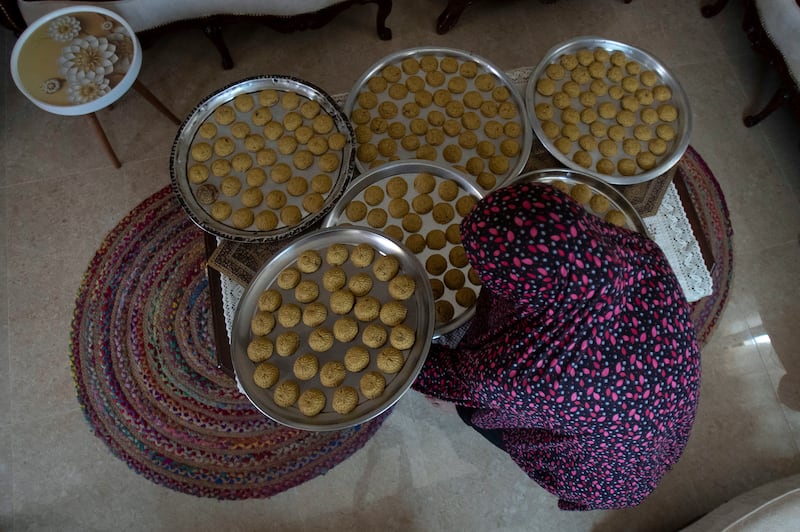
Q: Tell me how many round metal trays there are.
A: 6